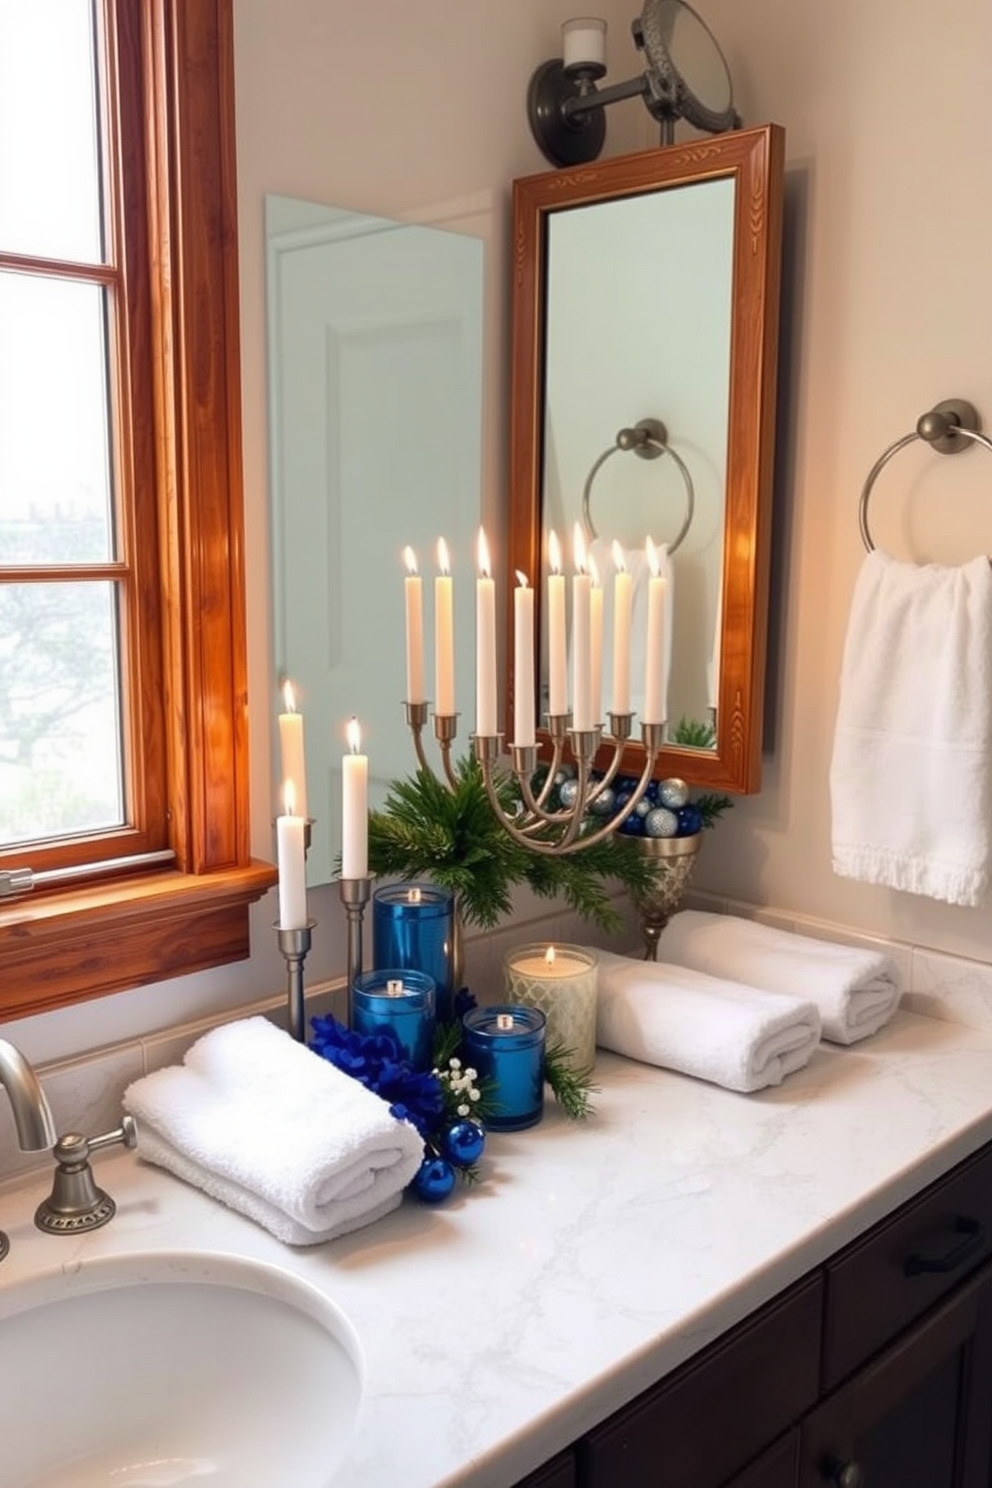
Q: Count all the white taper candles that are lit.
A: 12